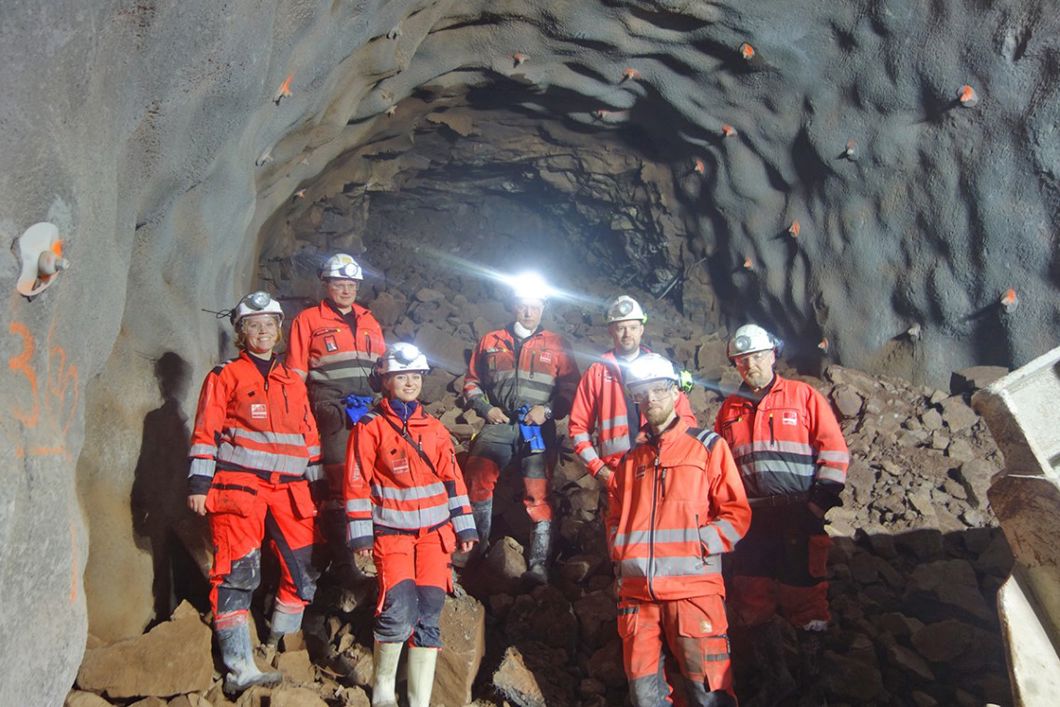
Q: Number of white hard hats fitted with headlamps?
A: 7